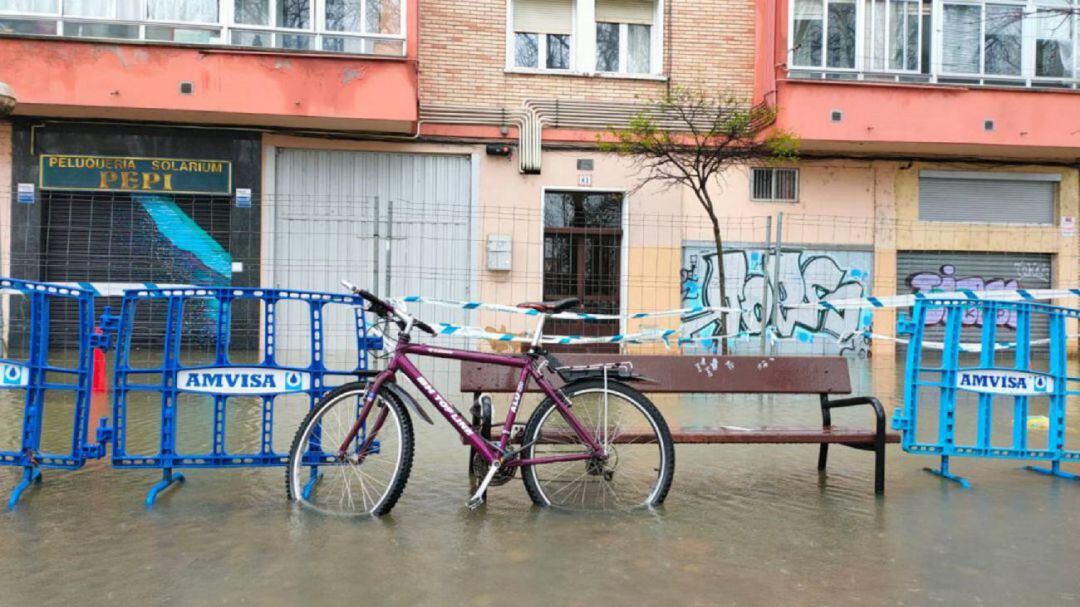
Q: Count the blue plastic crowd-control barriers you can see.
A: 3